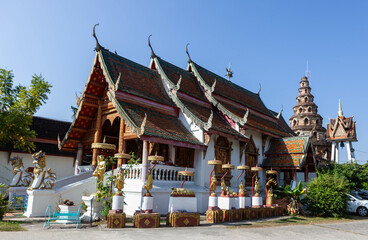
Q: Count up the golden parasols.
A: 9